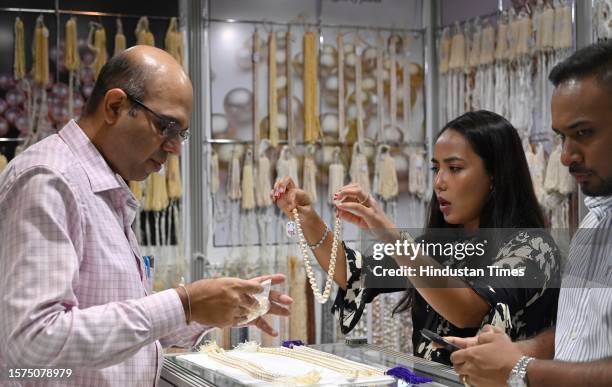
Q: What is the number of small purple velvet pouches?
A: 2